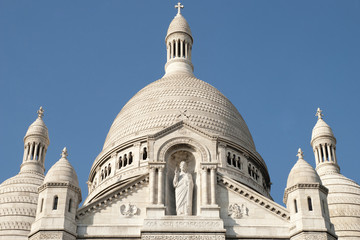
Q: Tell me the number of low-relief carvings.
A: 2